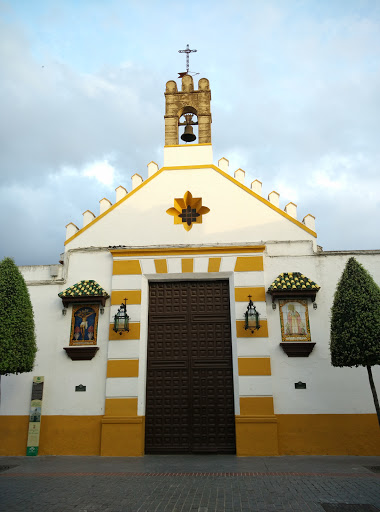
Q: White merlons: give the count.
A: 12